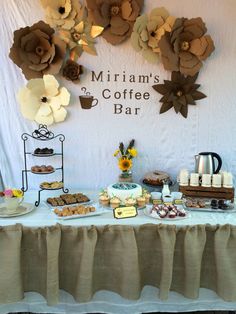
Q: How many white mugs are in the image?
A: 5